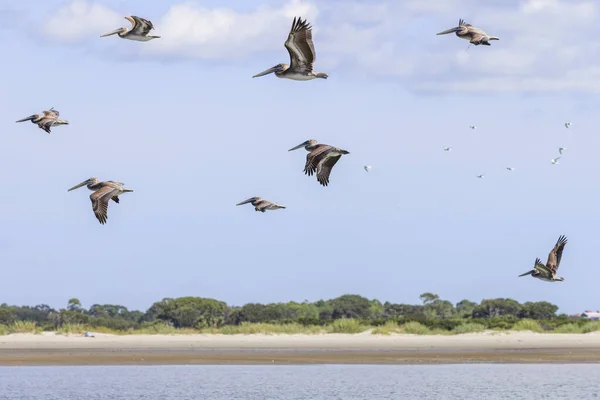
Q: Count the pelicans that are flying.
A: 8